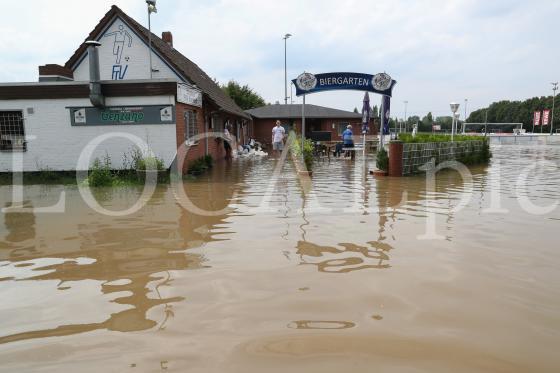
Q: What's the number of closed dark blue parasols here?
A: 2